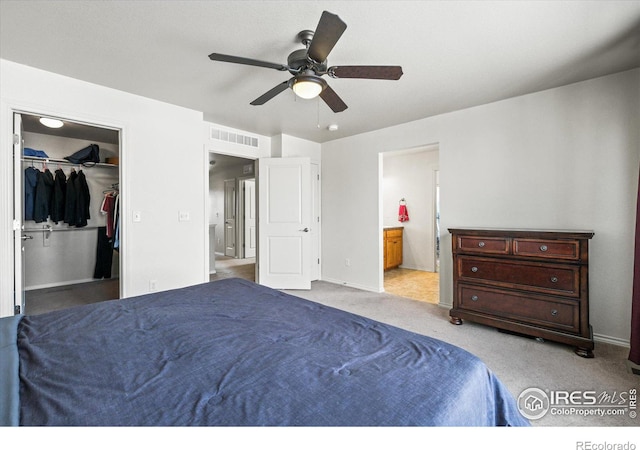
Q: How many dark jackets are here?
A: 5